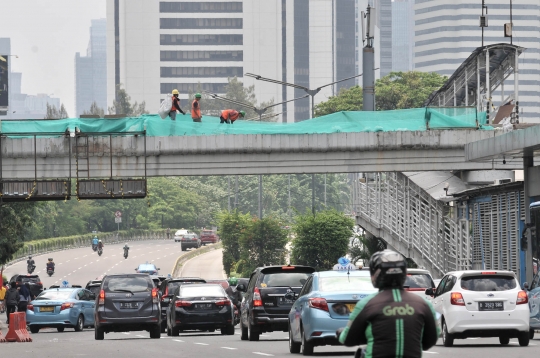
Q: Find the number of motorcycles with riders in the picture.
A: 7